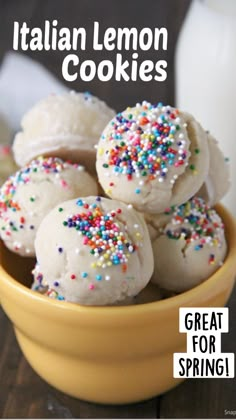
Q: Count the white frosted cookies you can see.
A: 6